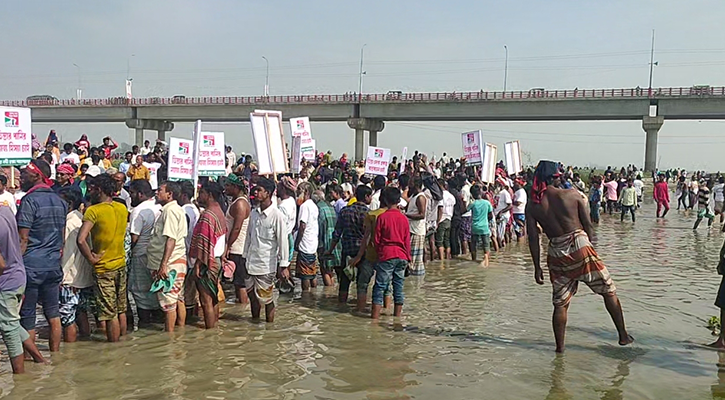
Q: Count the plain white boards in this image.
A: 3